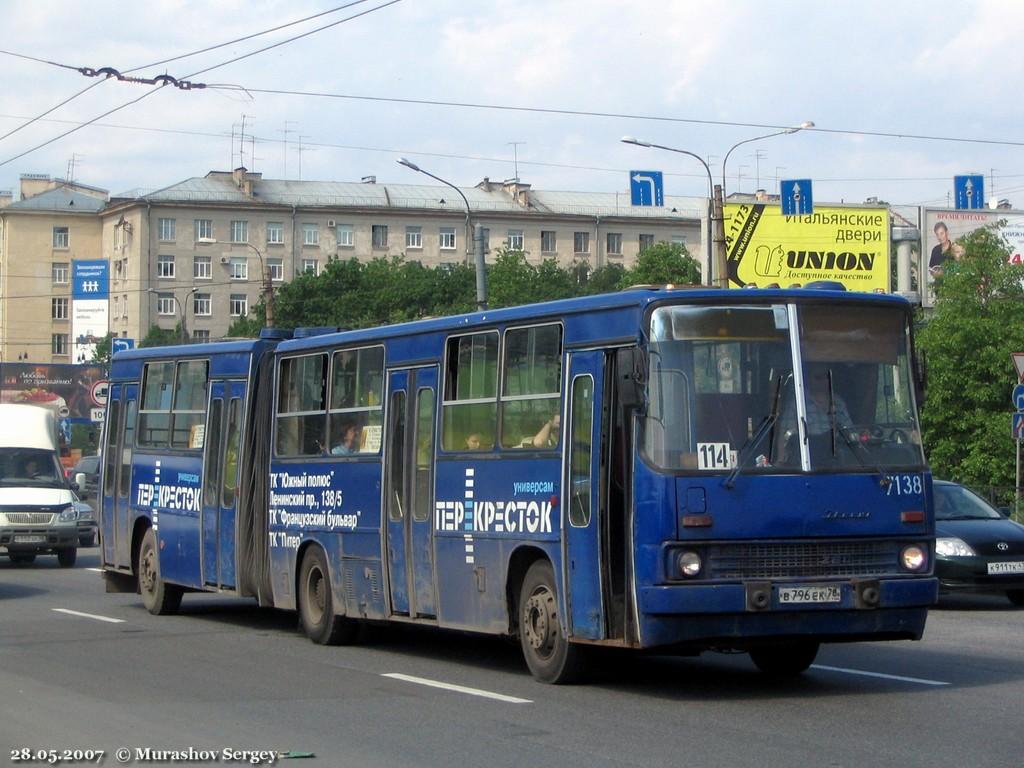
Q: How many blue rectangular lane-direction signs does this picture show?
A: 4